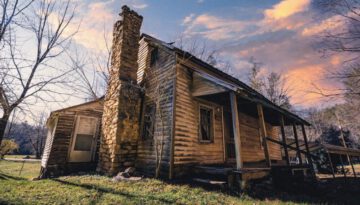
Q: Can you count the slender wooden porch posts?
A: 5